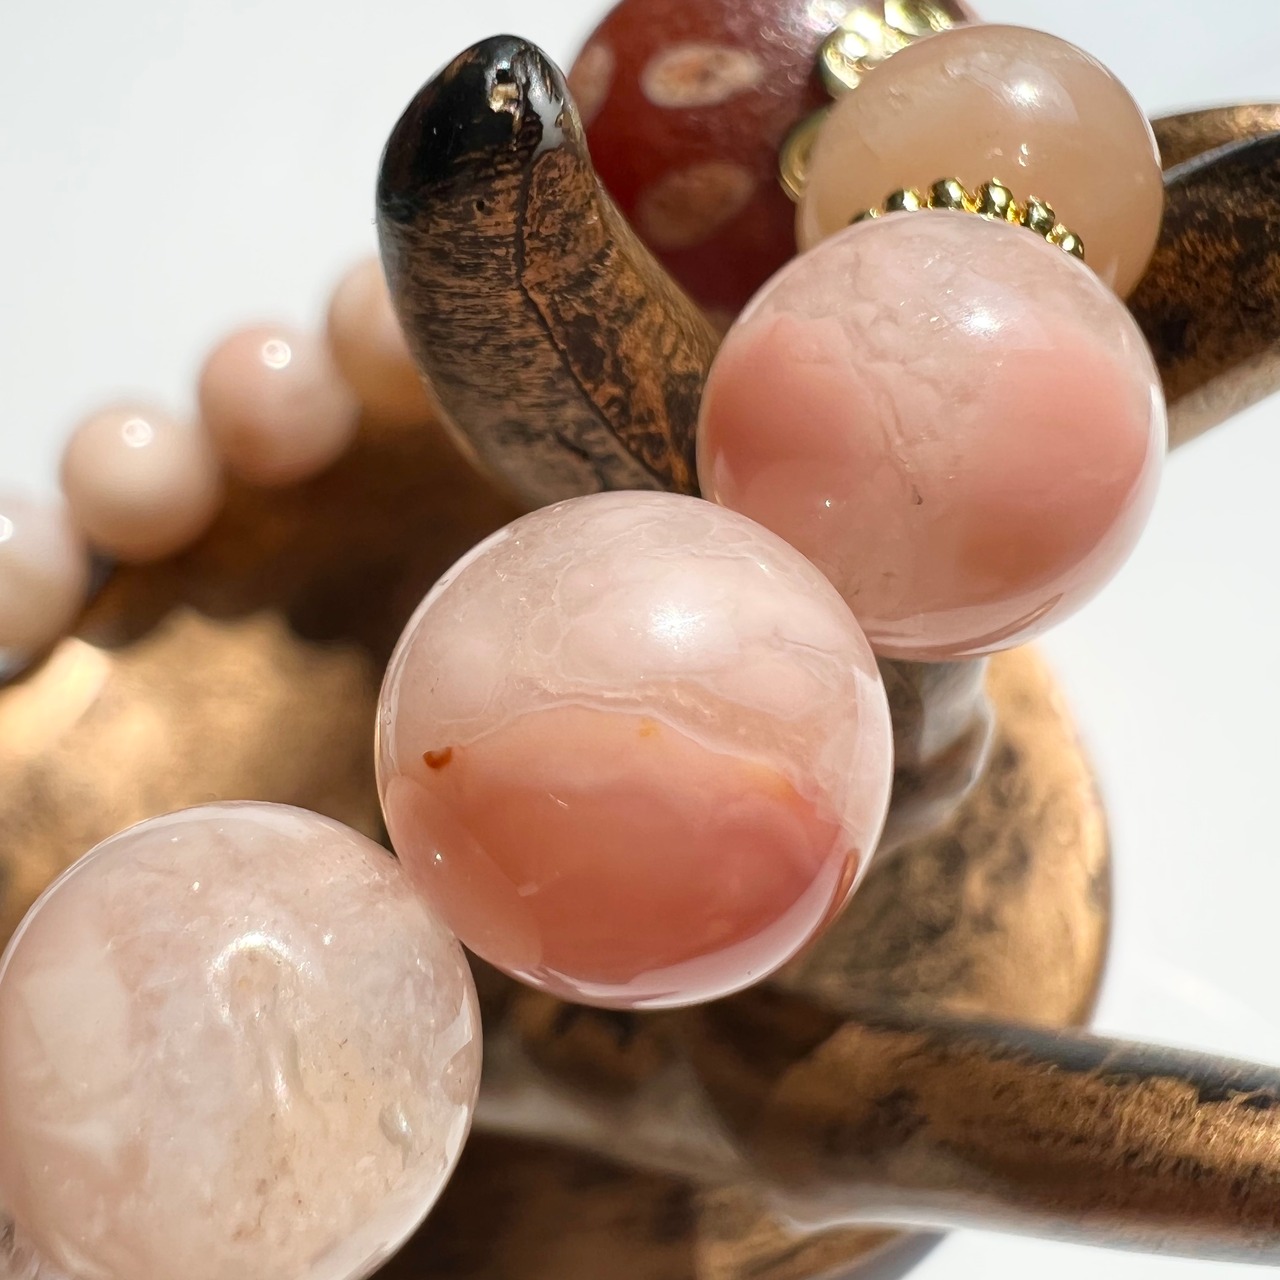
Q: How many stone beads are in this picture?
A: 9